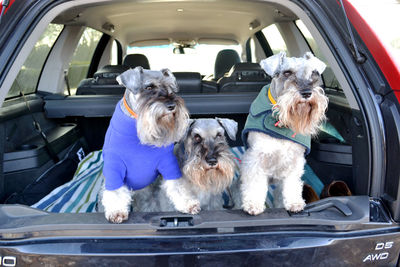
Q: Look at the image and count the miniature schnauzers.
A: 3